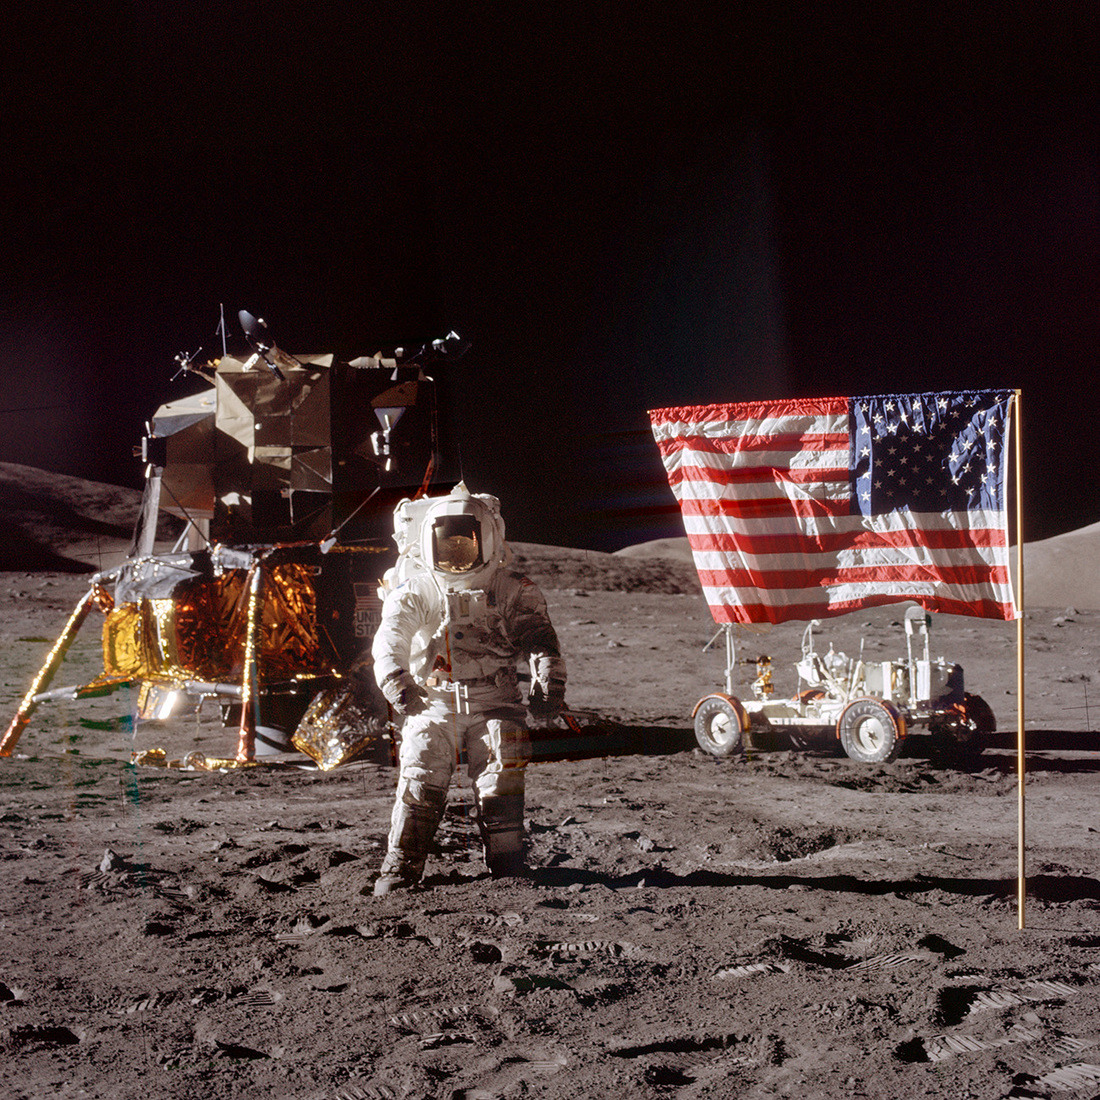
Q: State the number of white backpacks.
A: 1